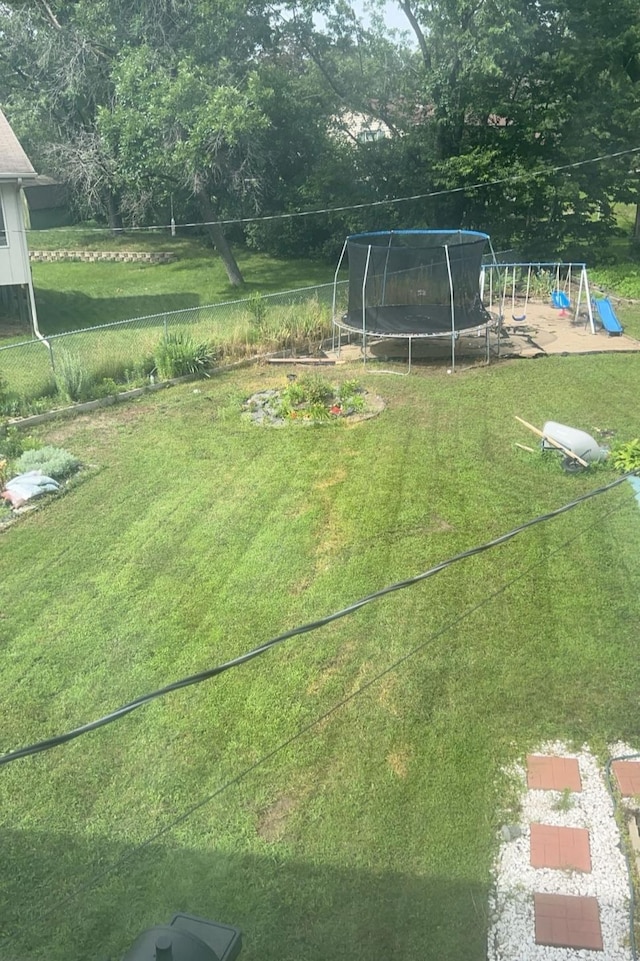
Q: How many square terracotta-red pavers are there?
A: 4